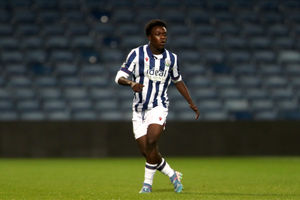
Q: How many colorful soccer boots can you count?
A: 2